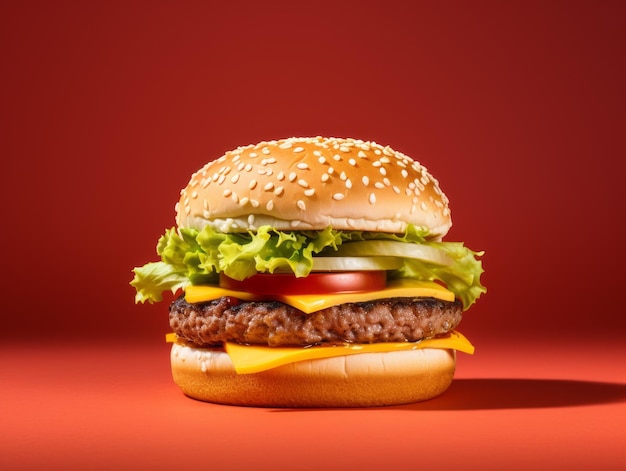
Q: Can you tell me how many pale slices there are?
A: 2